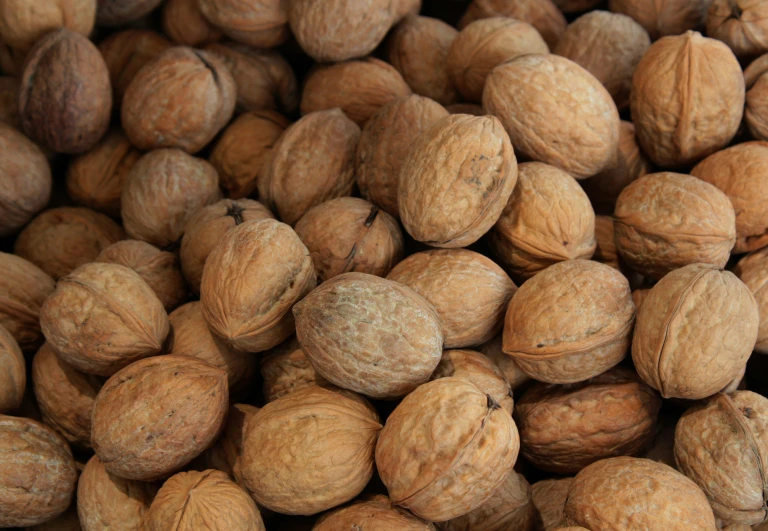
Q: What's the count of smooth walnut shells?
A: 0